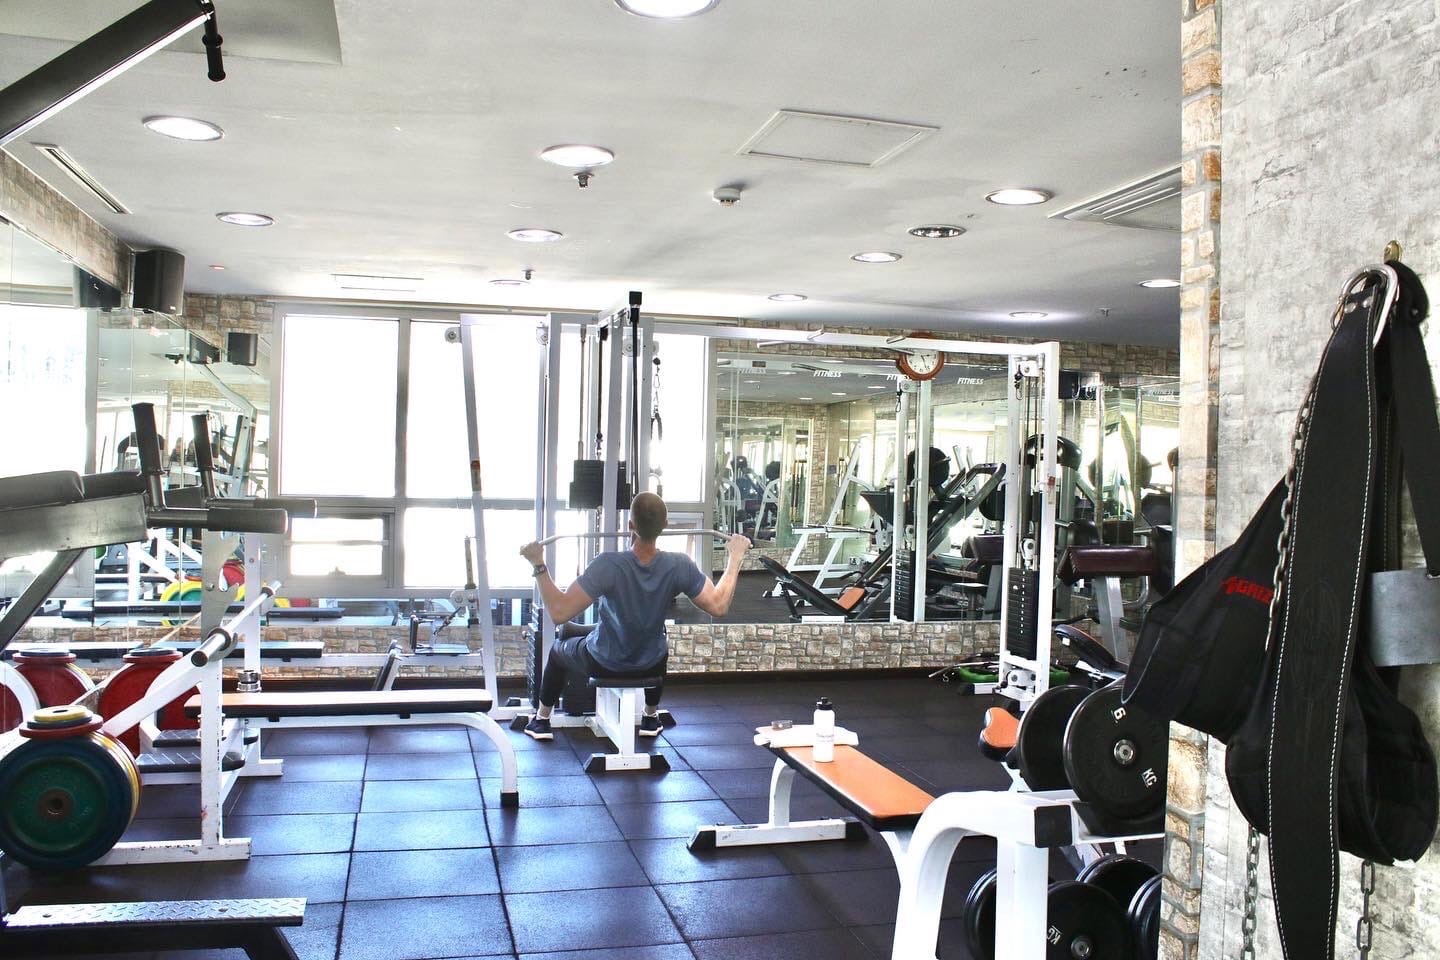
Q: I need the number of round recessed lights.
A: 12